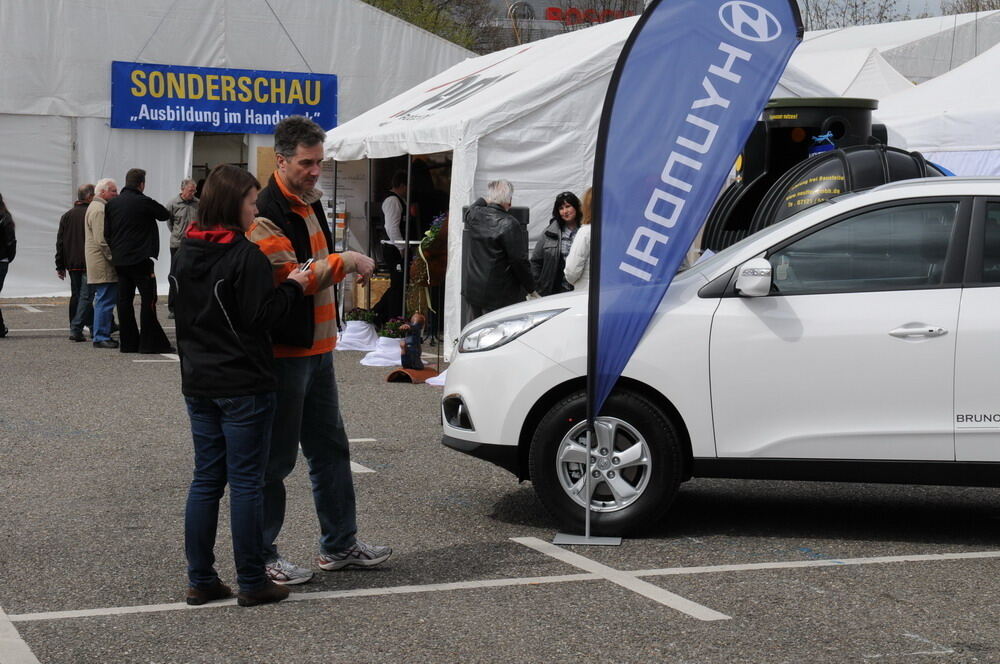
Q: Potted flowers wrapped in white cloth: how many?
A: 2